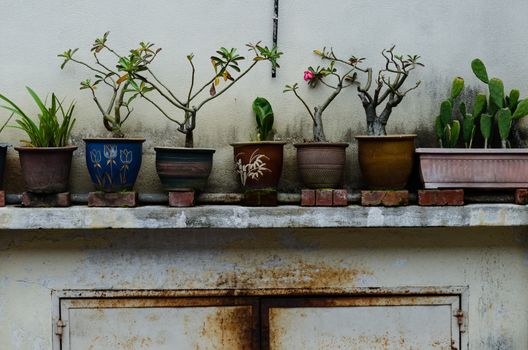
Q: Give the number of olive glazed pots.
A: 1